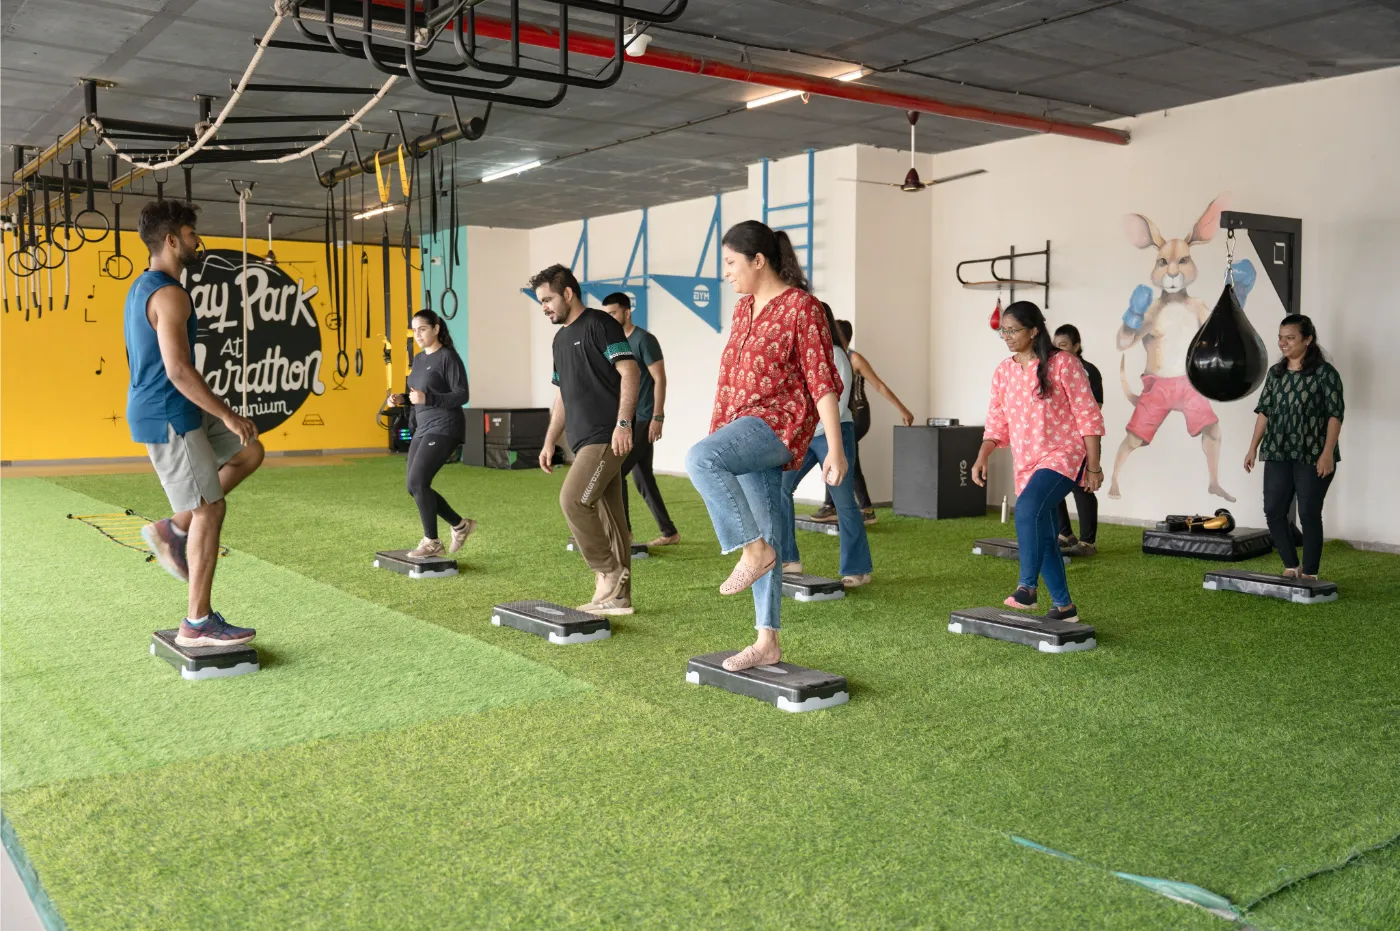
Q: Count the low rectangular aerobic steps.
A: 10